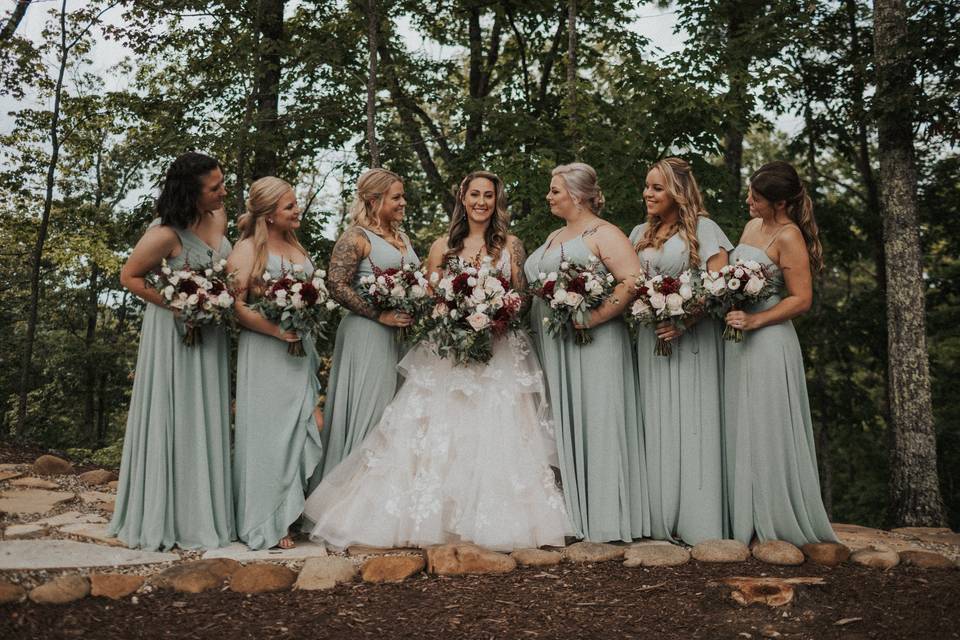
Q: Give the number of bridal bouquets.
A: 7